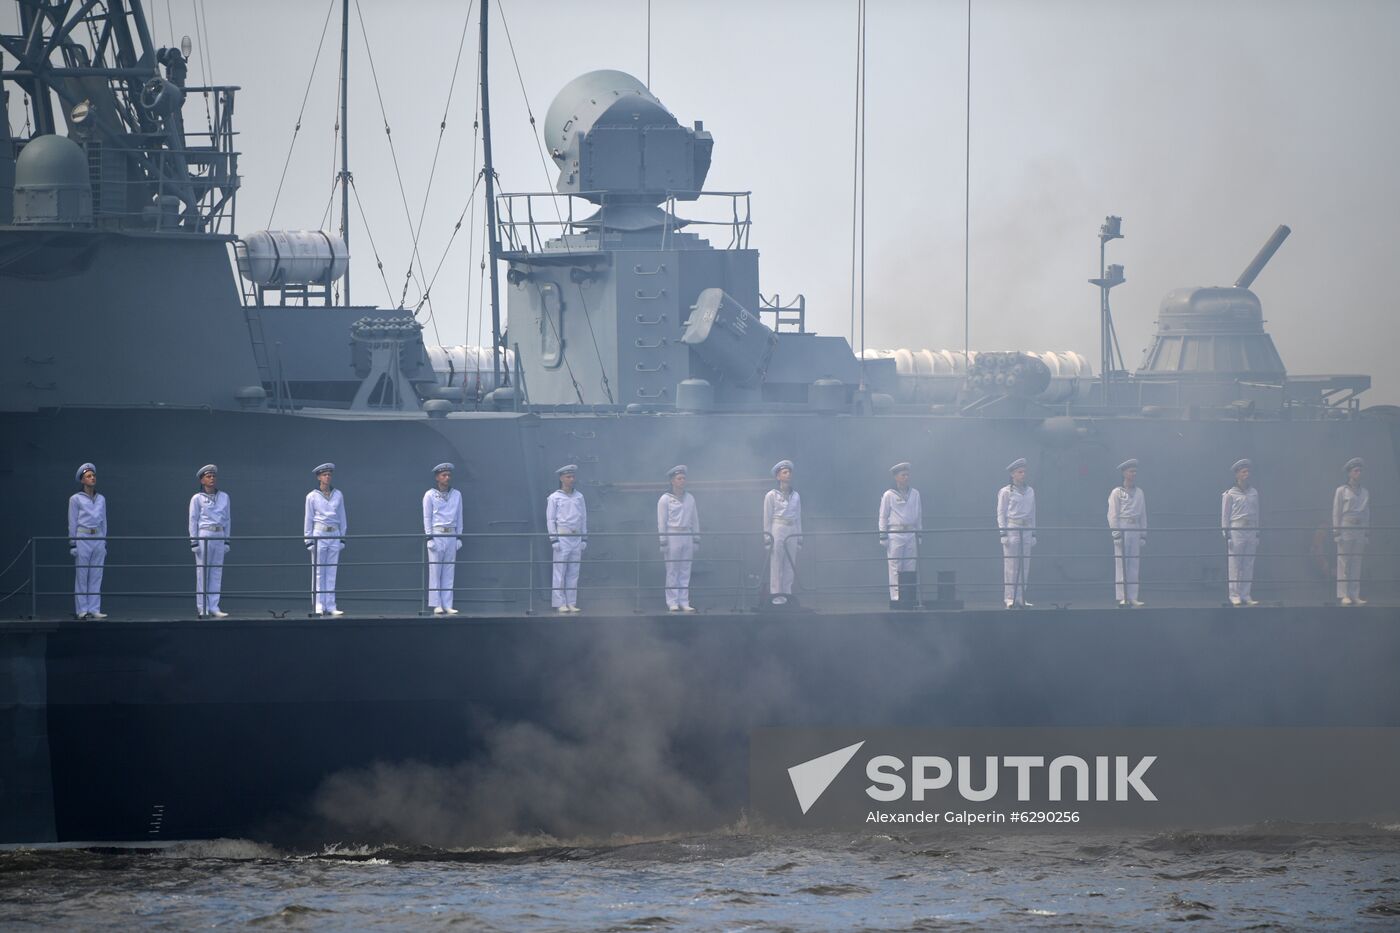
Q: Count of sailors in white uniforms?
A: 12